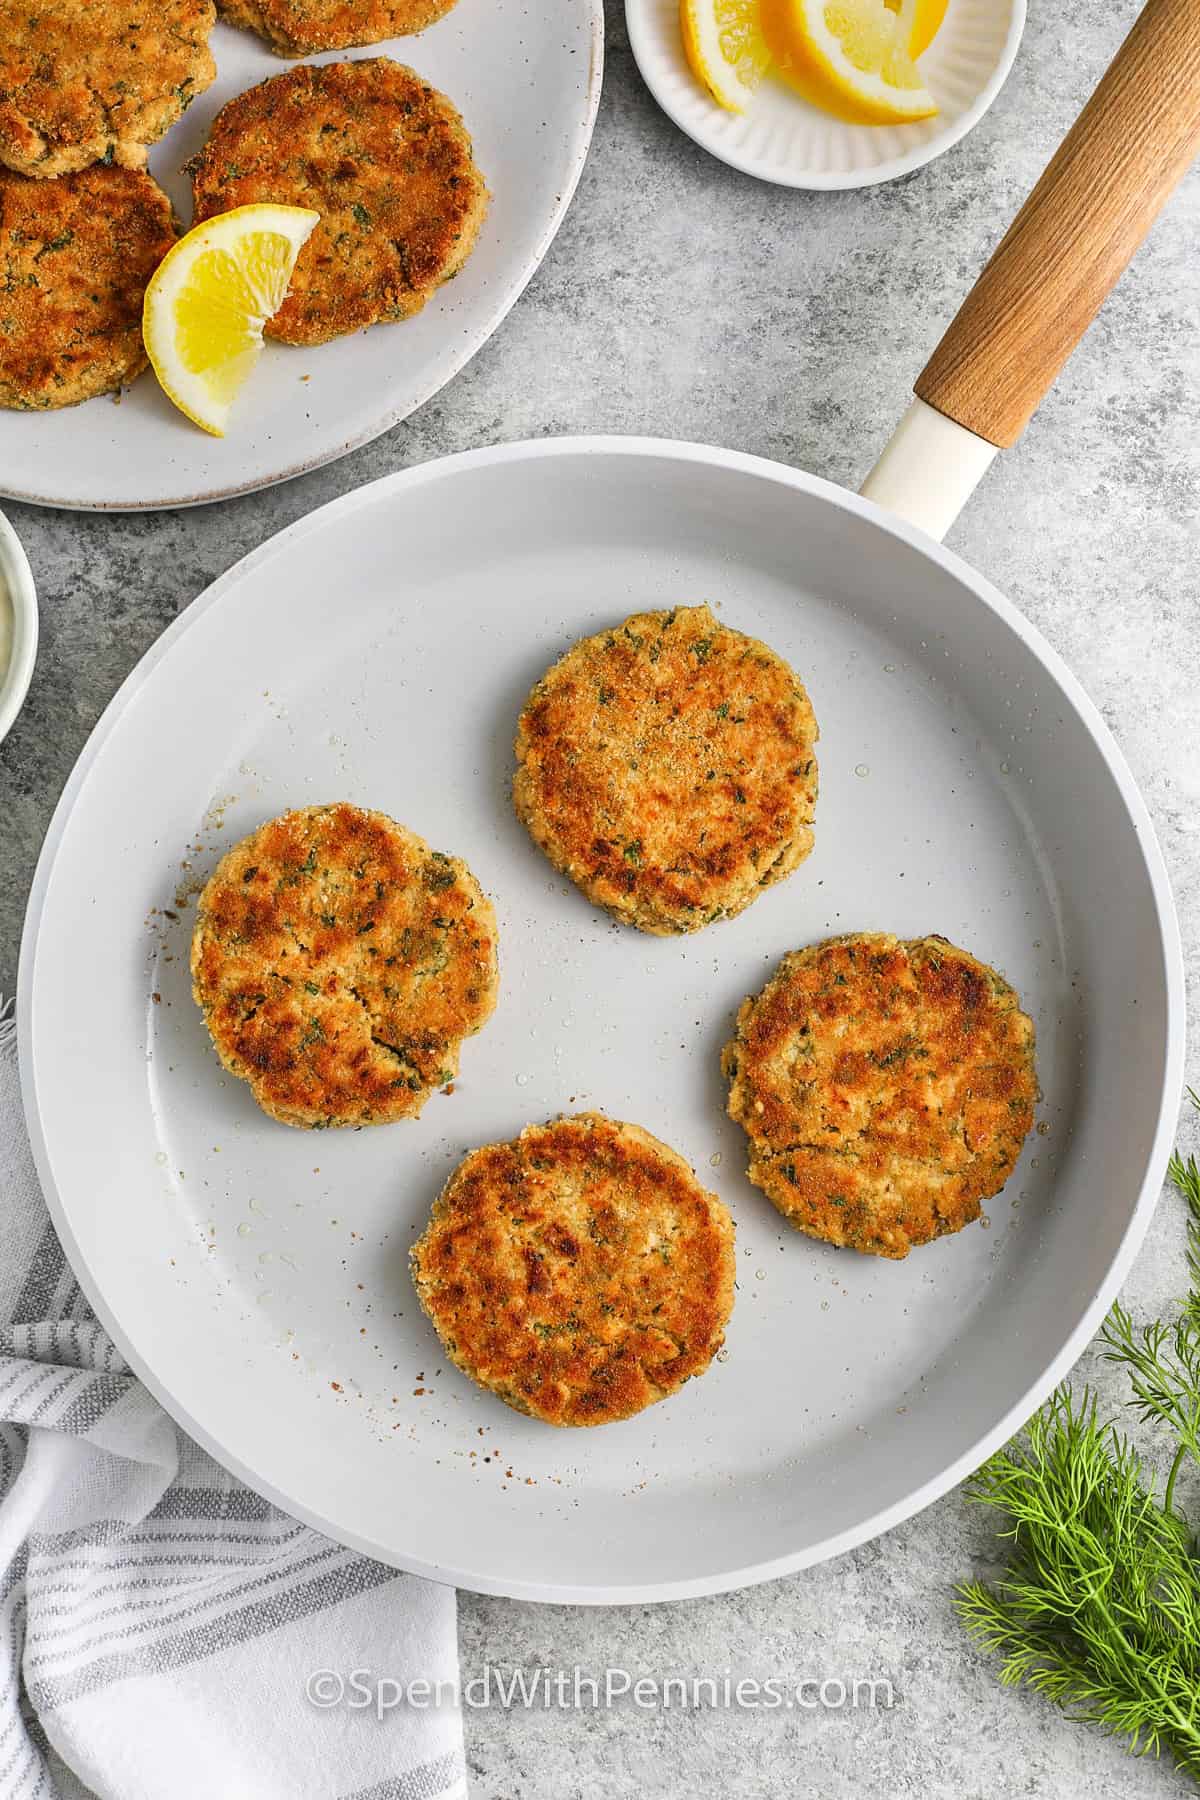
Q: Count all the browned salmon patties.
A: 8